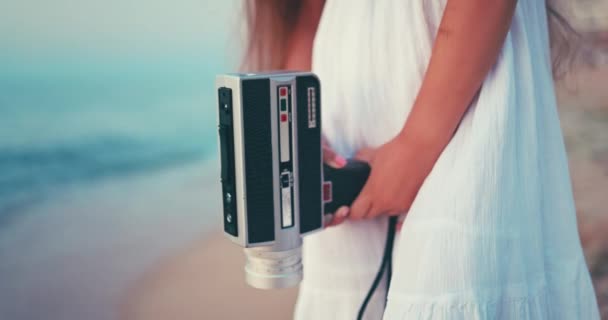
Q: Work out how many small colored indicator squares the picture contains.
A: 3